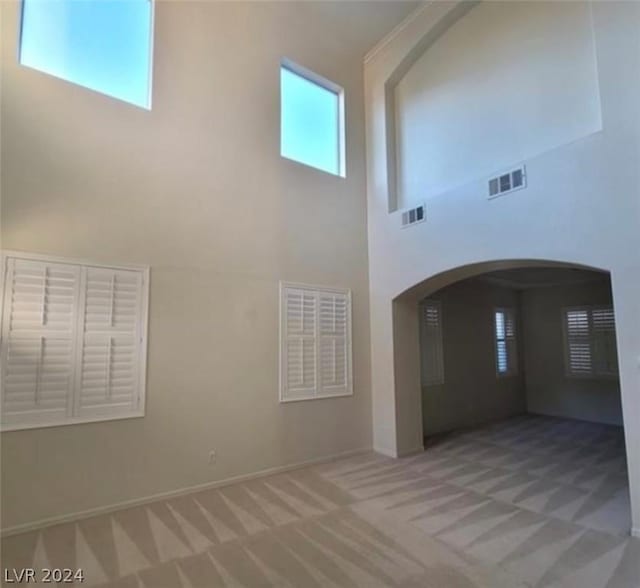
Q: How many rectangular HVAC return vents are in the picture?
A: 2